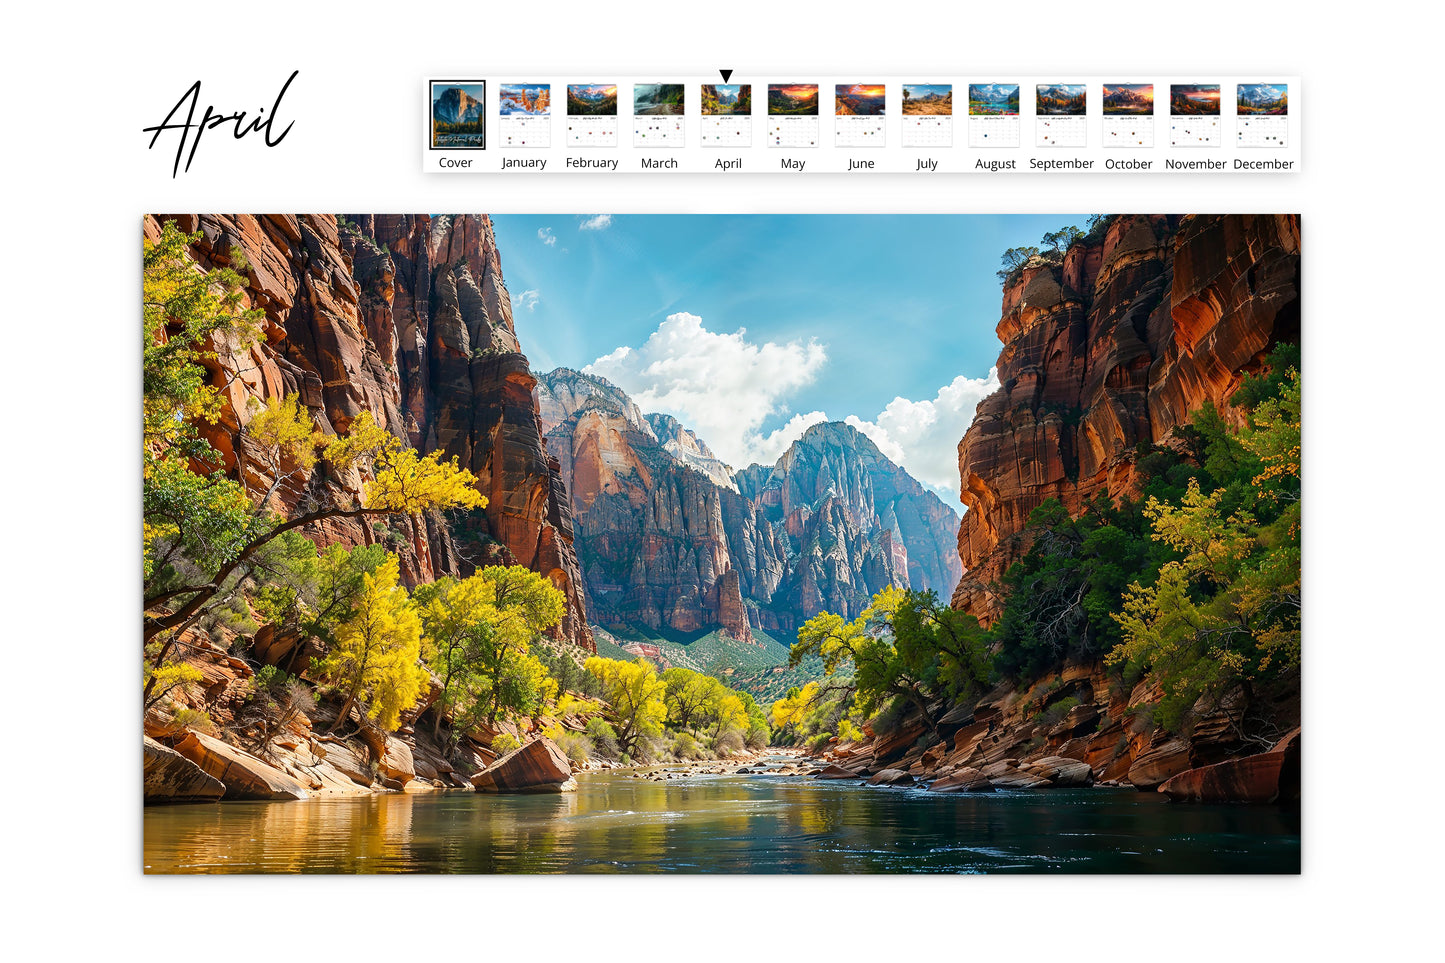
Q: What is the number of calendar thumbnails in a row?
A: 13